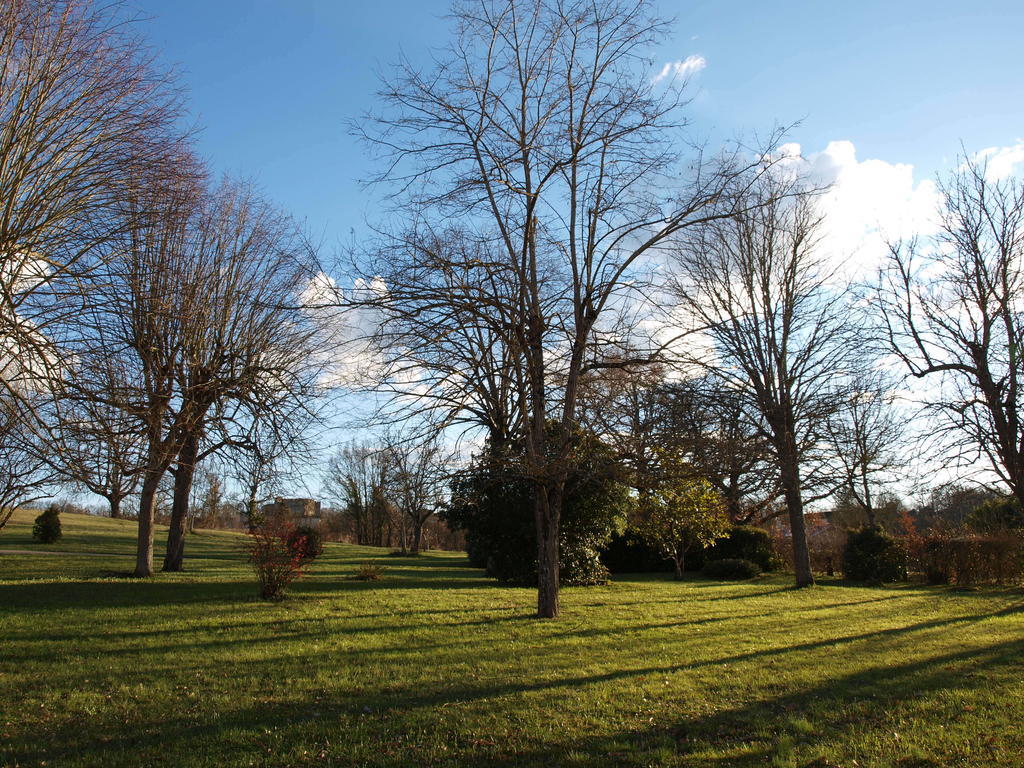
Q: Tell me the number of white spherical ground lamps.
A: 0